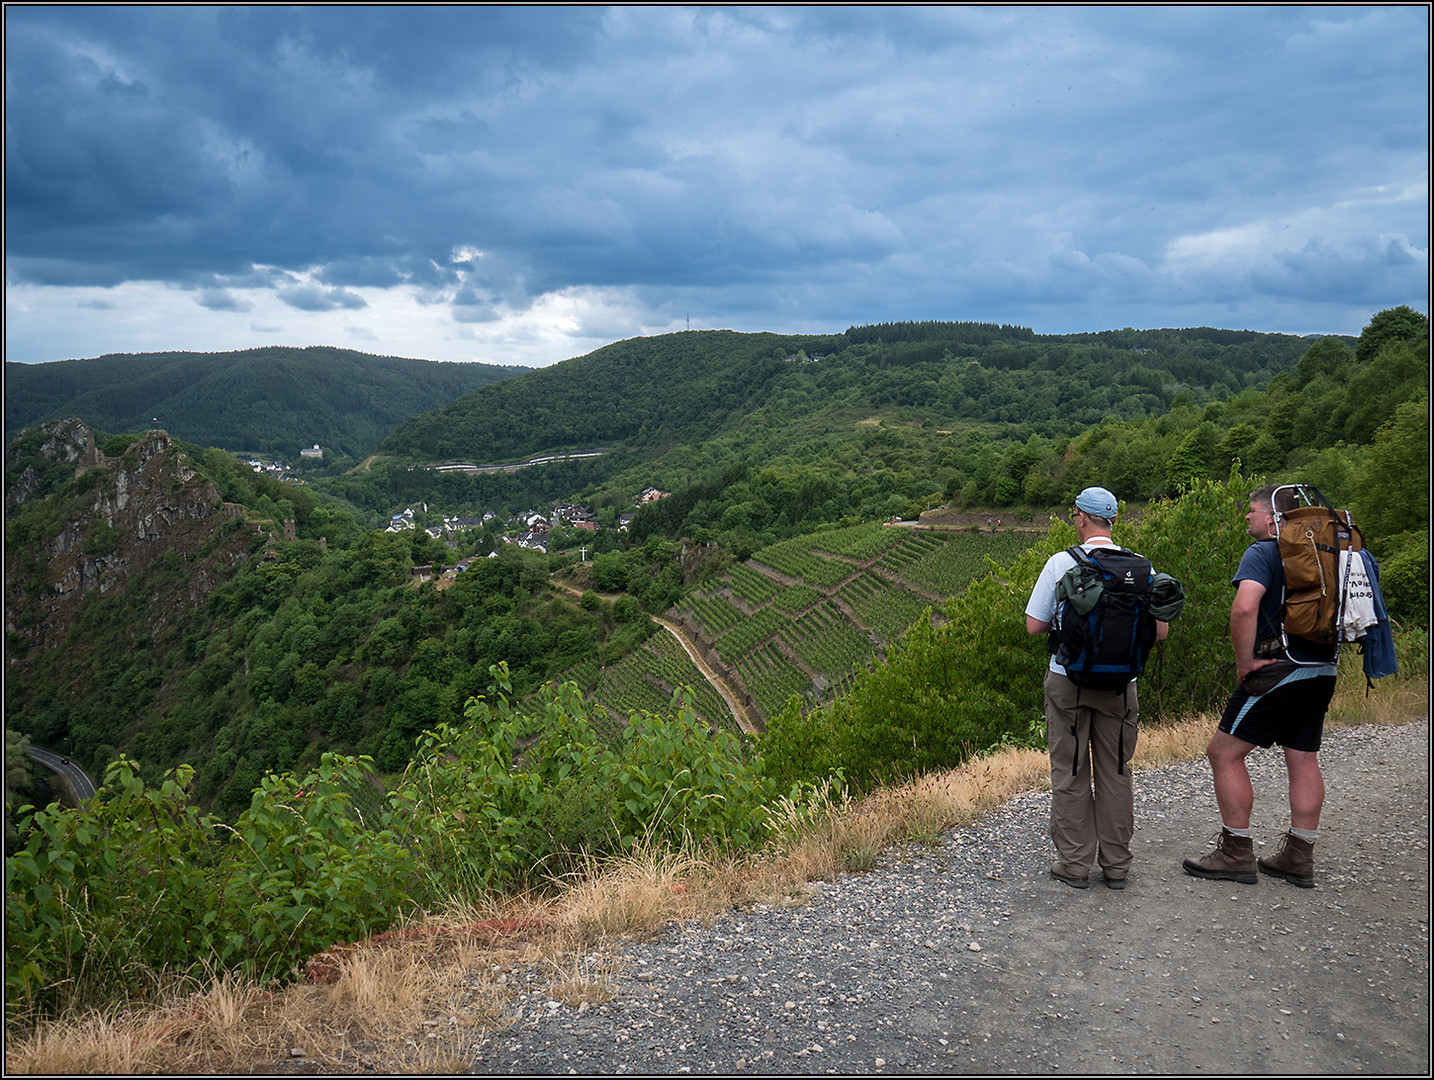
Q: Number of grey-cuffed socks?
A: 2